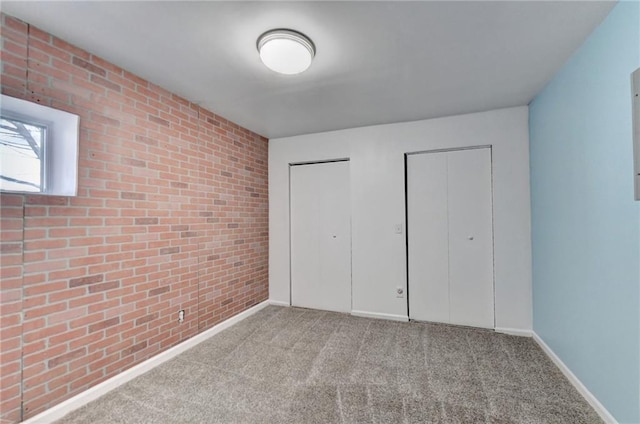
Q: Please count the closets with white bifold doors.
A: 2